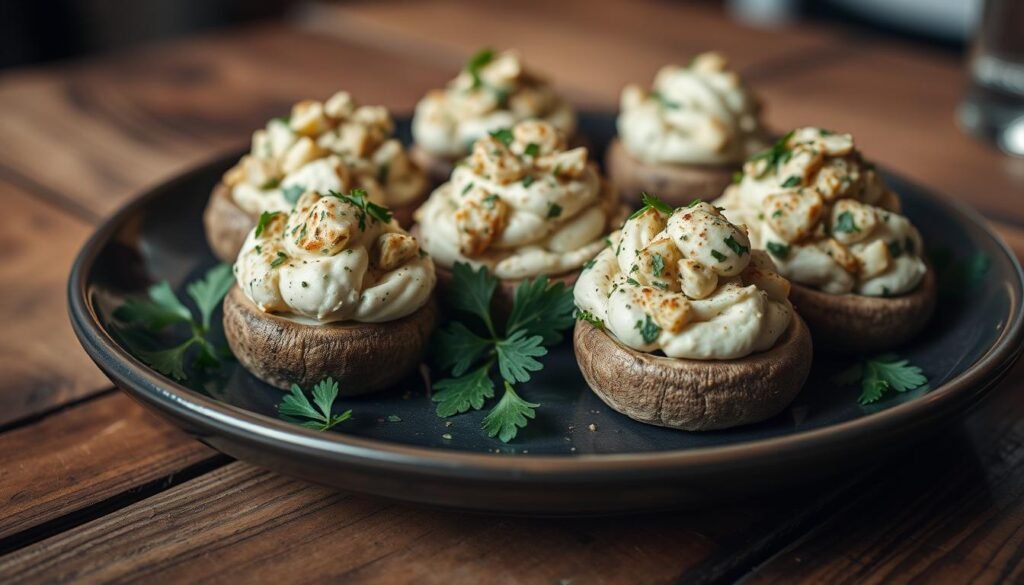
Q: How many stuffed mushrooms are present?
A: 7